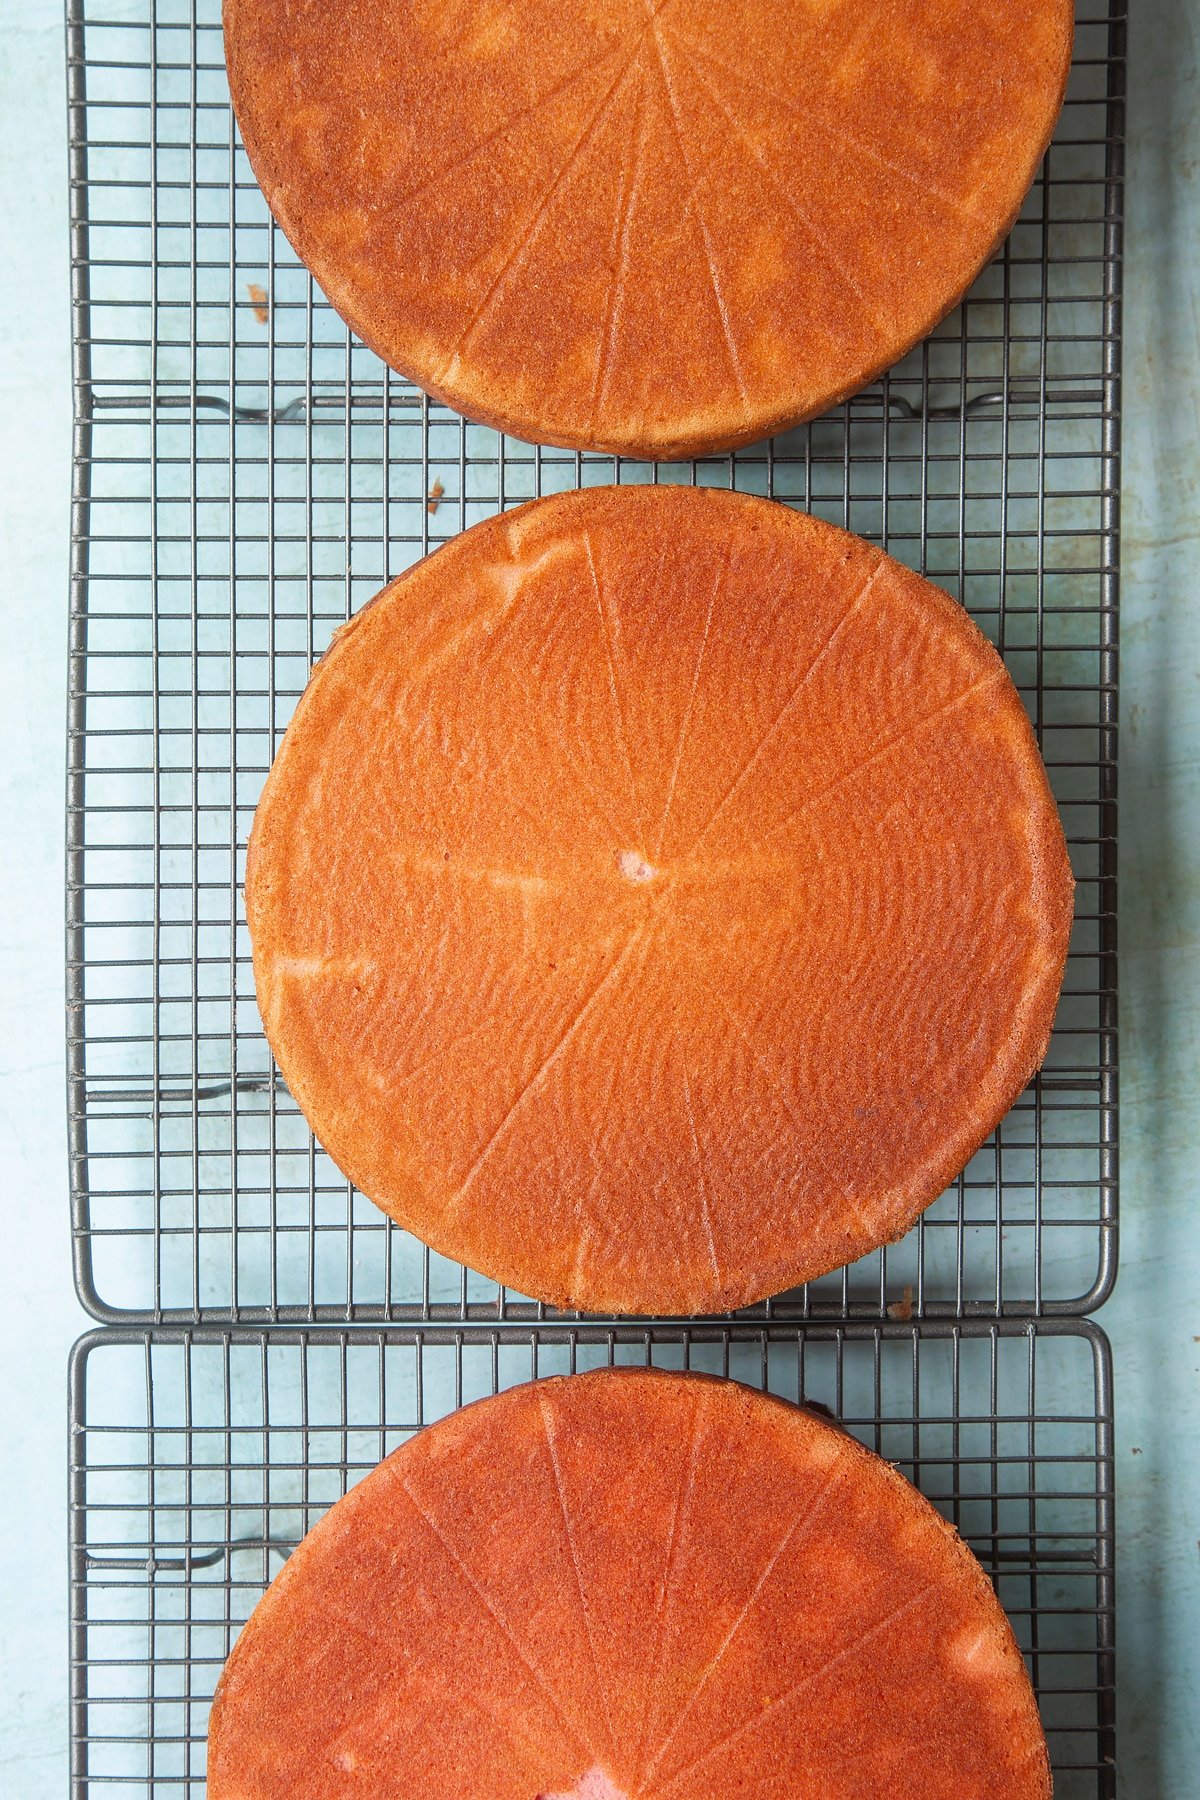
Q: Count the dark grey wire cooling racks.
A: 2